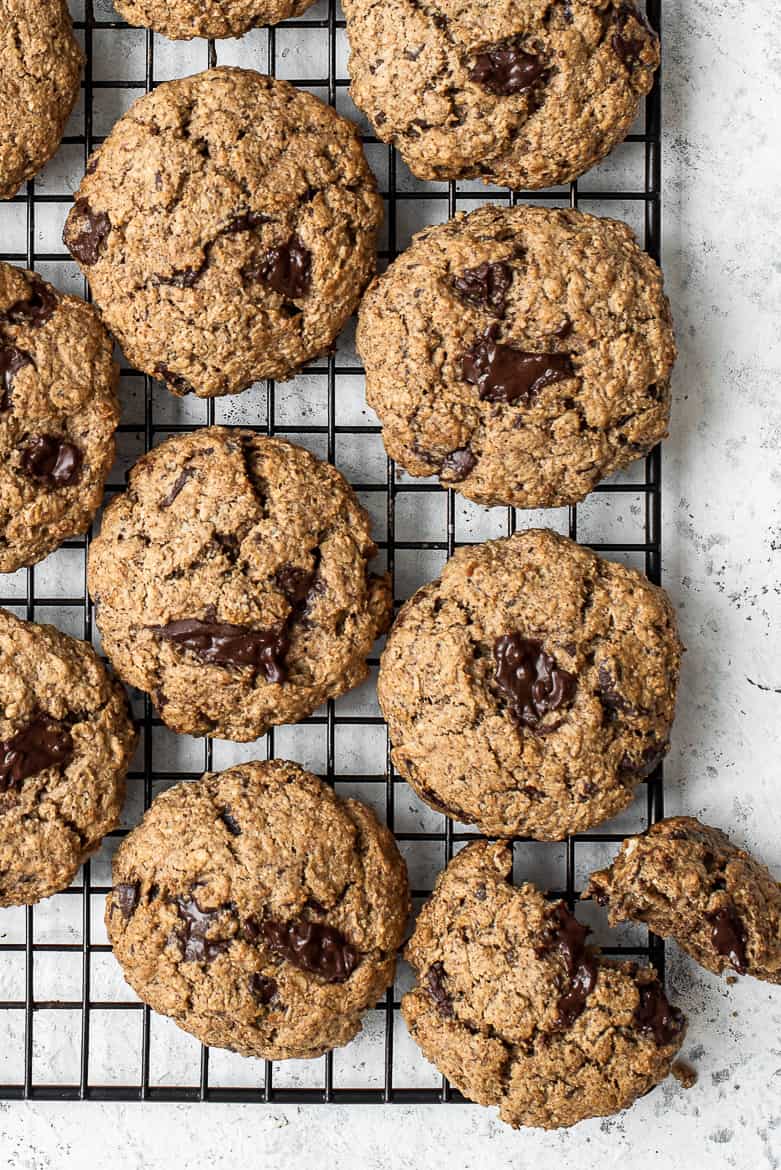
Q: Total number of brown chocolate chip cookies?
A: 11